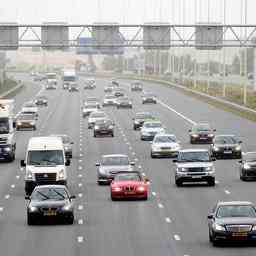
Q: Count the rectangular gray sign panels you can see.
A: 5